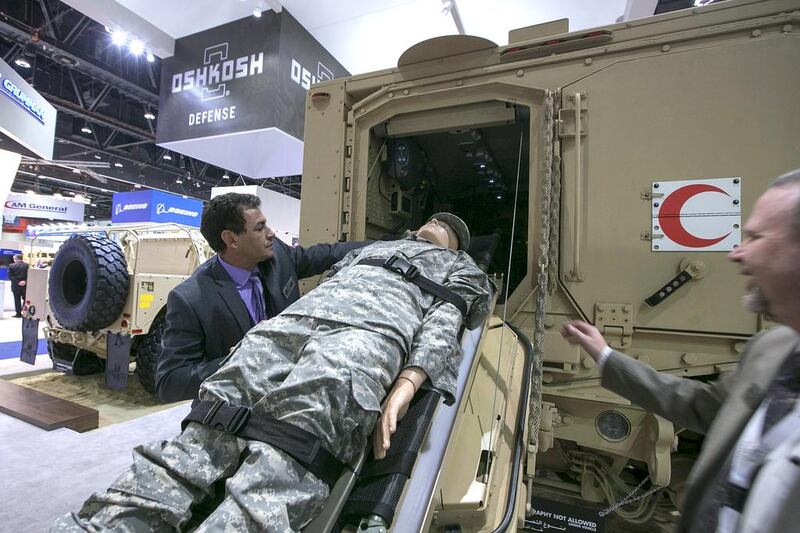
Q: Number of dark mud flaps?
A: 2